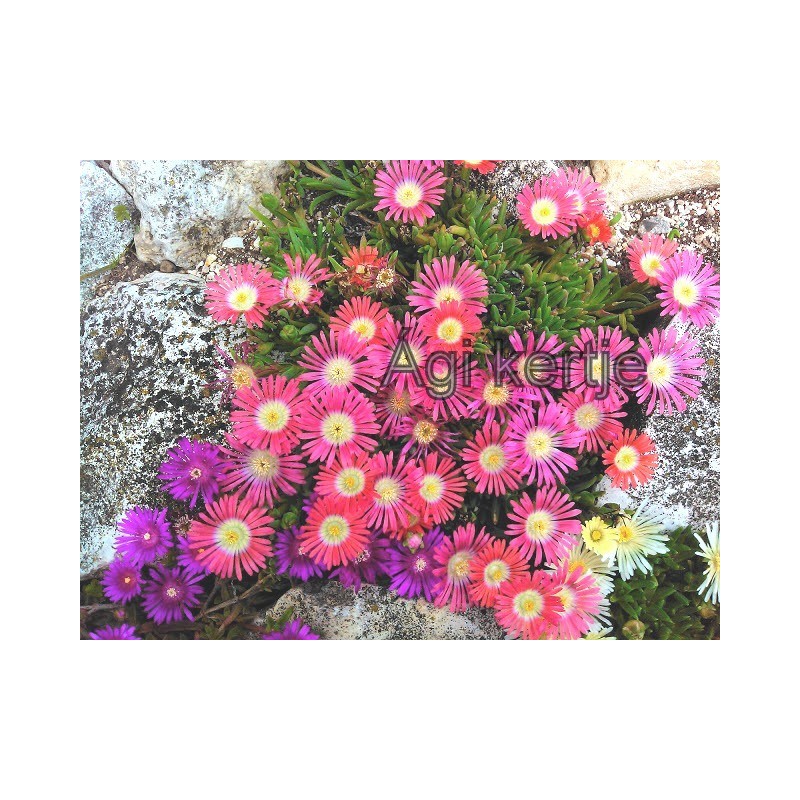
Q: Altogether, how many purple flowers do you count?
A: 10